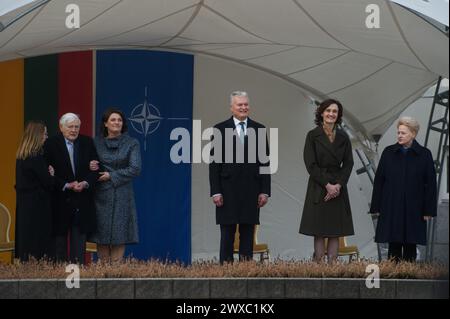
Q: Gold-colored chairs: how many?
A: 4